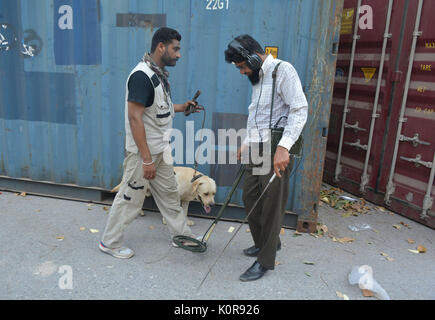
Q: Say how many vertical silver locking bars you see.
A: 4